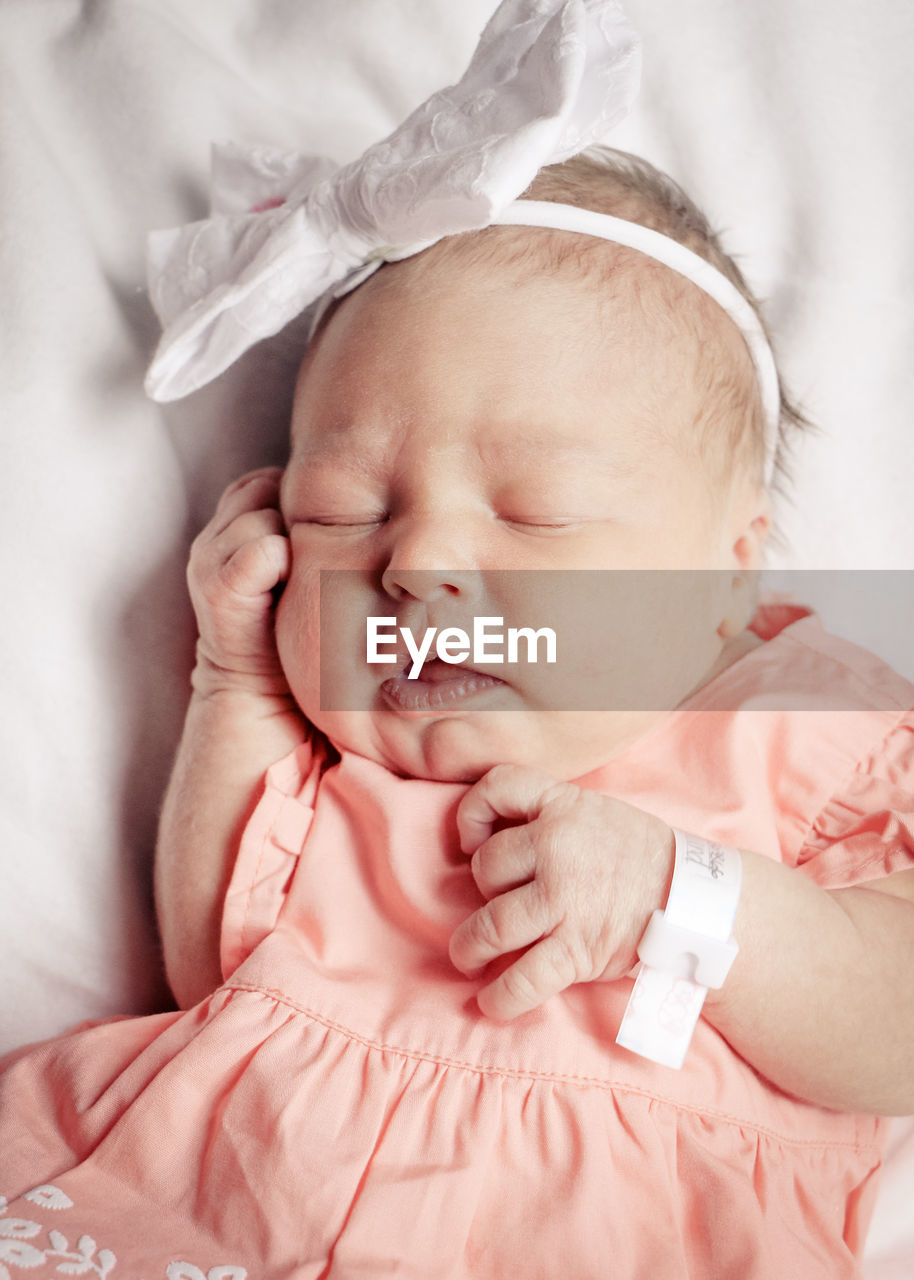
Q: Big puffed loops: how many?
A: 2